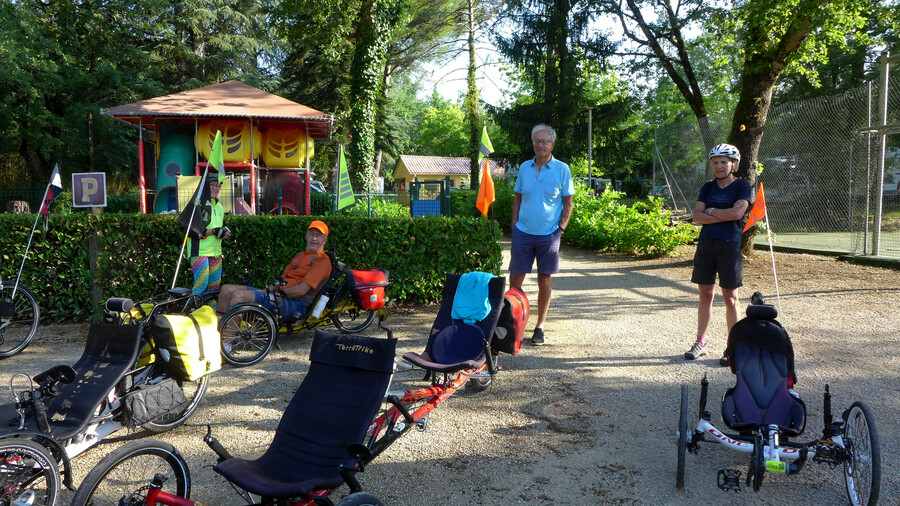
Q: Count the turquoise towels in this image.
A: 1